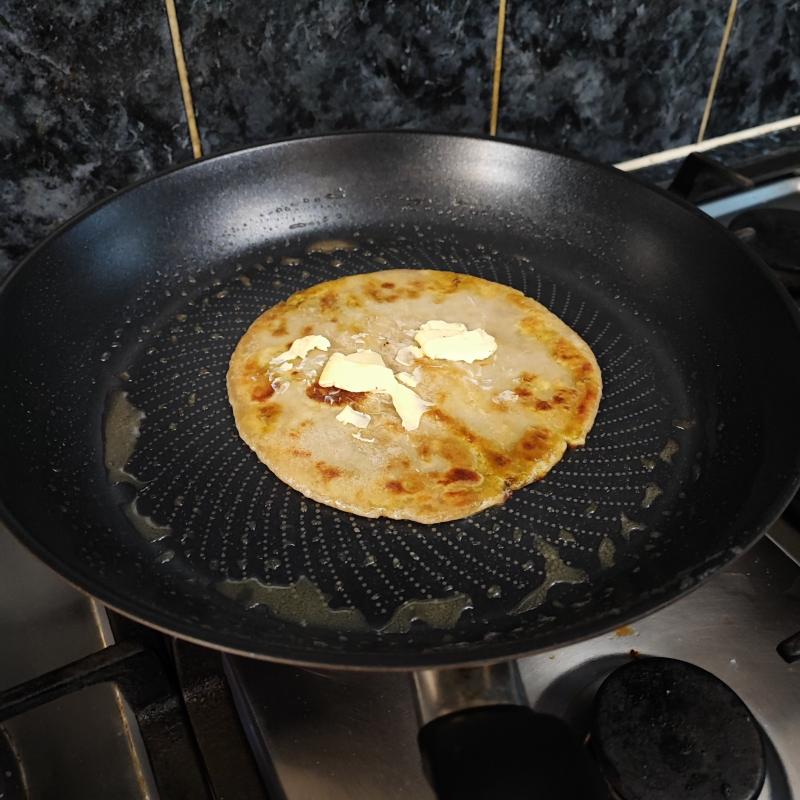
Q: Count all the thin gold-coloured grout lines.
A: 3